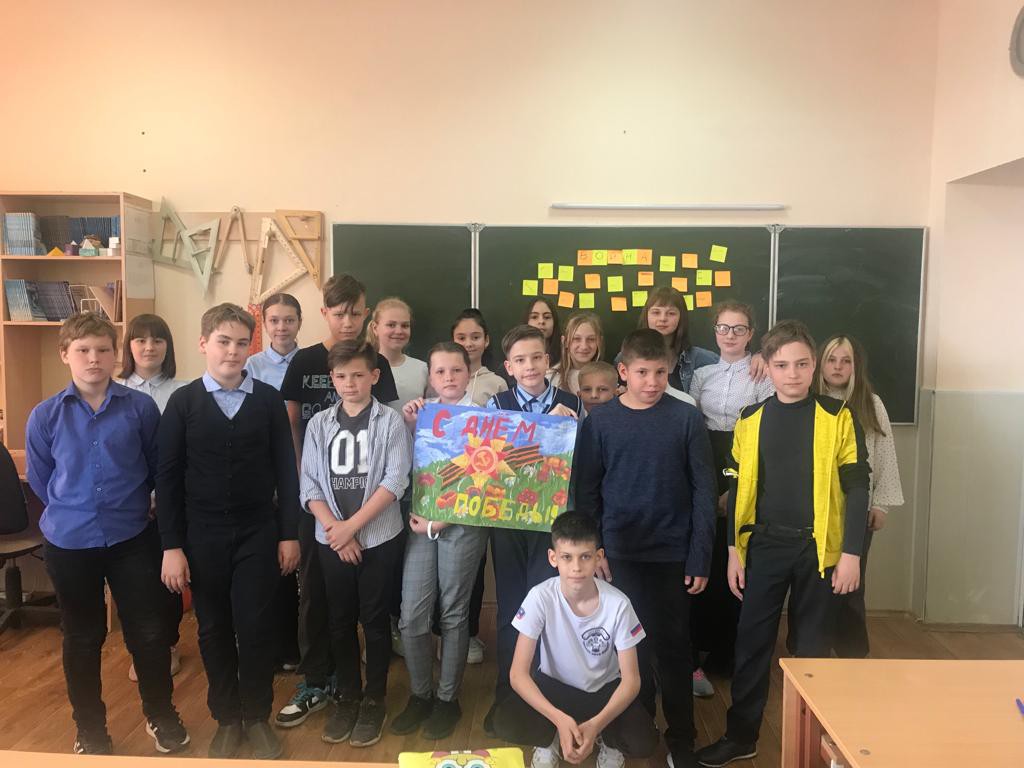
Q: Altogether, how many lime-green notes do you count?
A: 12